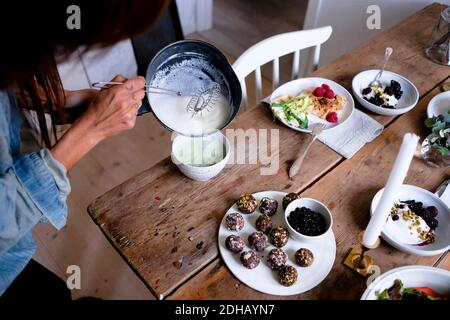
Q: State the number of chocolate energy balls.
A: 12